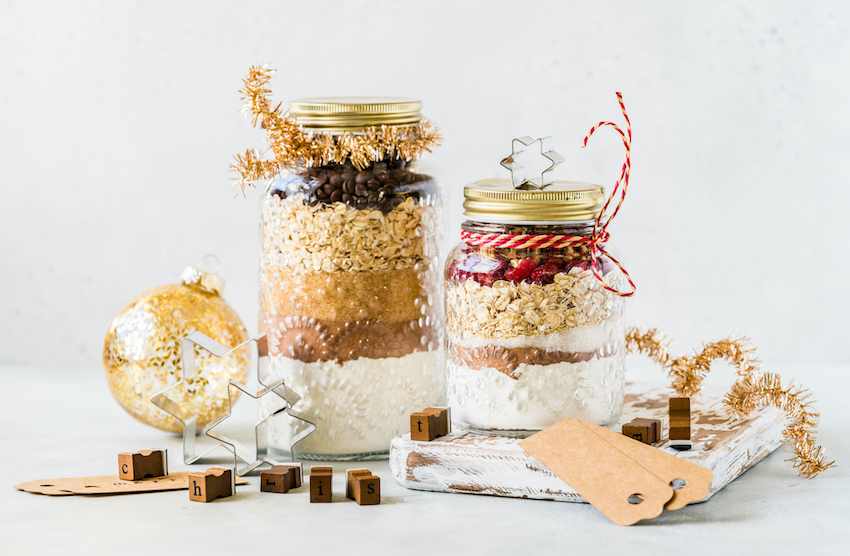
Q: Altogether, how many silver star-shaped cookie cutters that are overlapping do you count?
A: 2